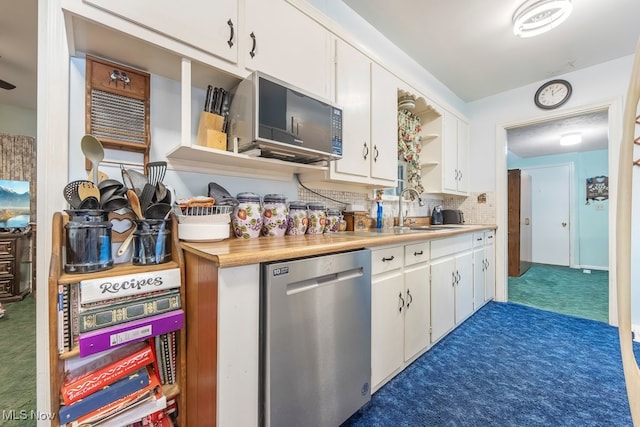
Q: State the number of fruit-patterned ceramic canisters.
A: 5